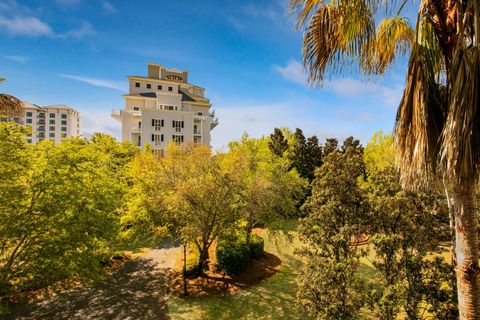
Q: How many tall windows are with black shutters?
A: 4